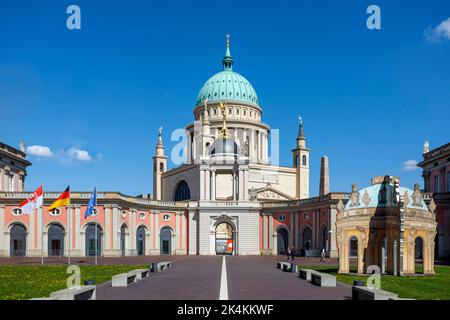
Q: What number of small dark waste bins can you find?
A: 4